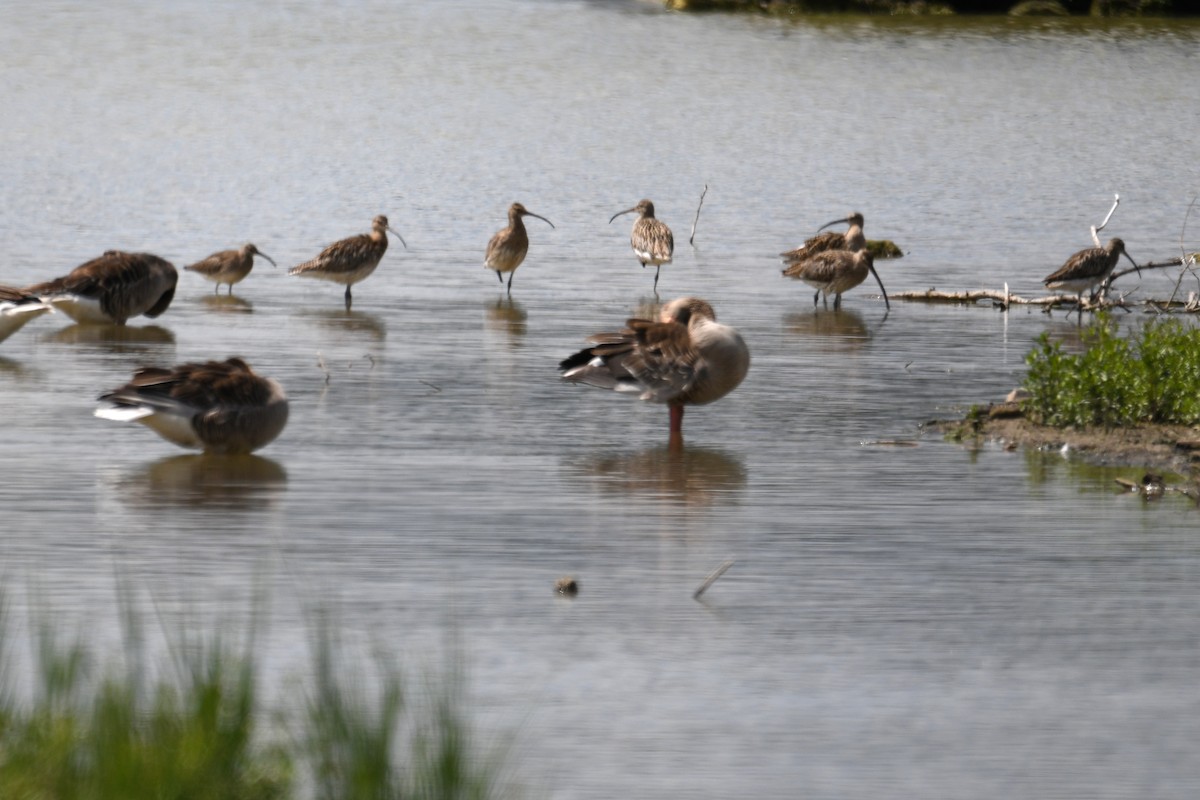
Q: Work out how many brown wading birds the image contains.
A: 7